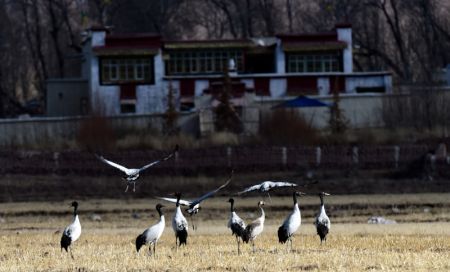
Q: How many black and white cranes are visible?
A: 10